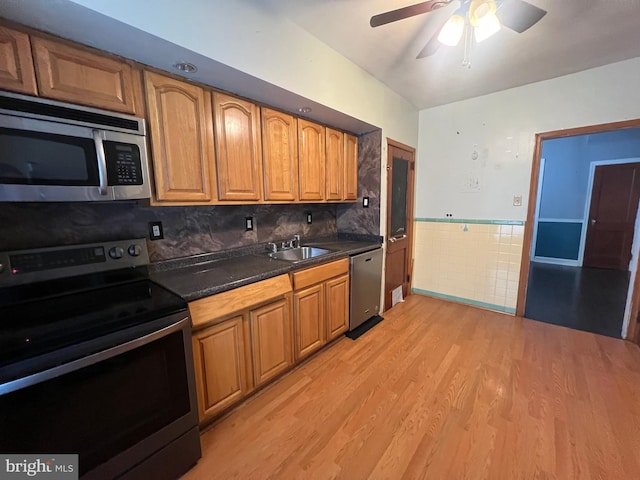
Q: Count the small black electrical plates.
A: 4